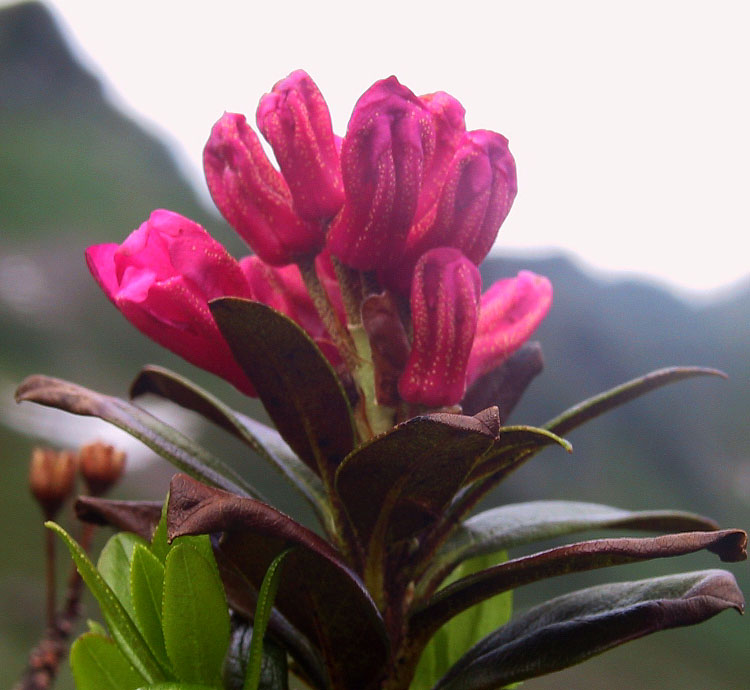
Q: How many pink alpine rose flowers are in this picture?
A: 9